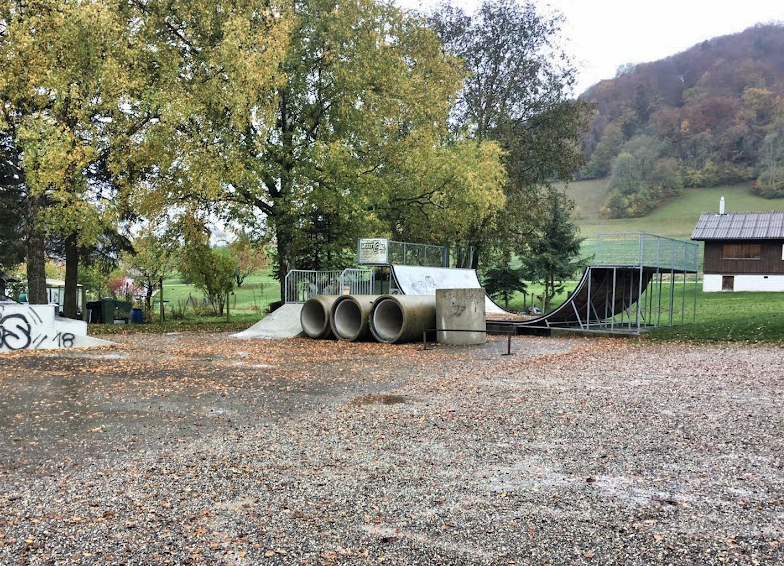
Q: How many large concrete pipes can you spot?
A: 3